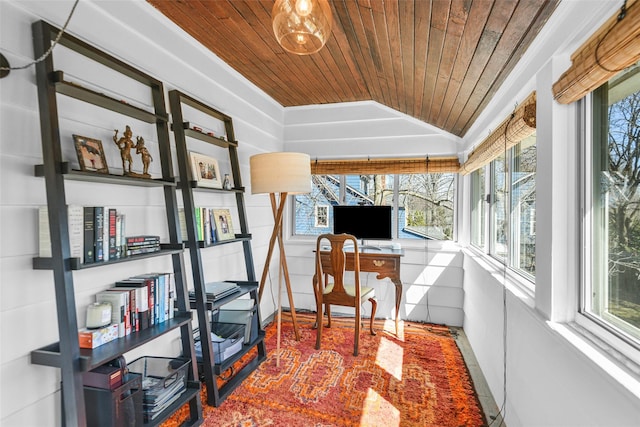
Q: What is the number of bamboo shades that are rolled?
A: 3